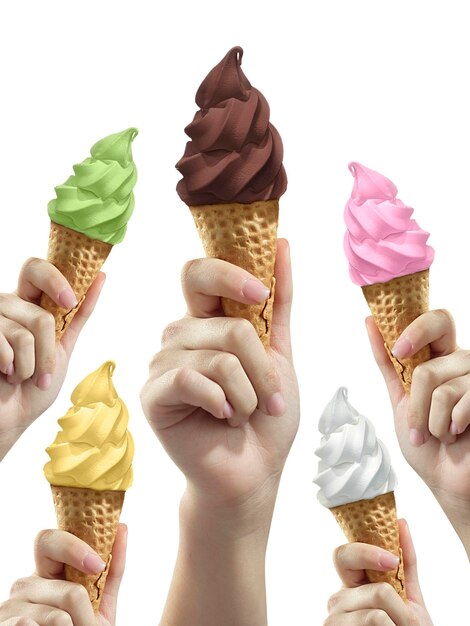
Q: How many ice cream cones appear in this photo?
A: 5